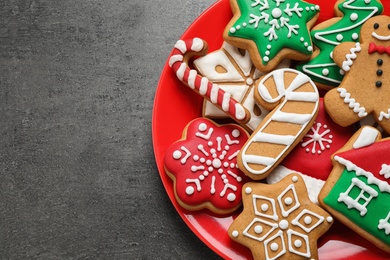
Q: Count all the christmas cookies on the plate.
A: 10